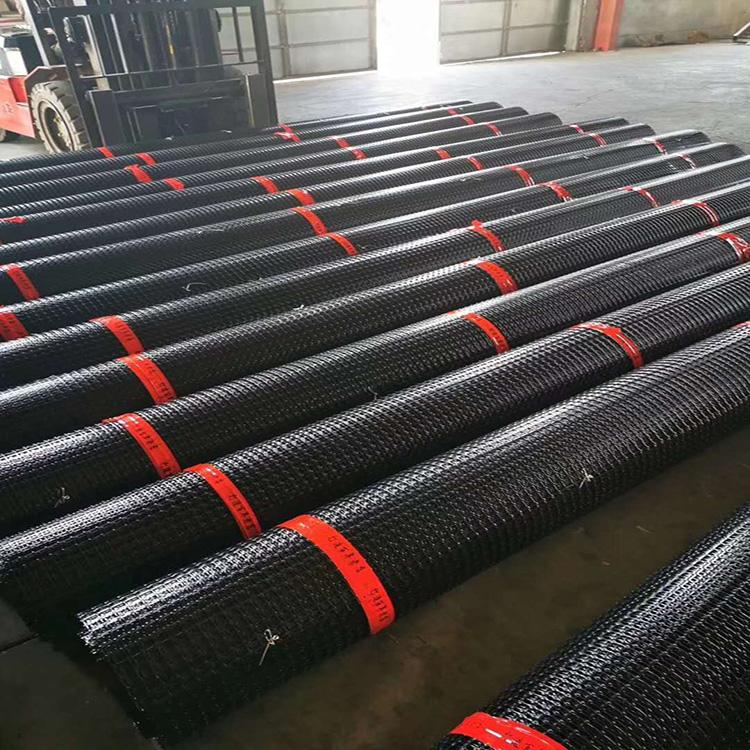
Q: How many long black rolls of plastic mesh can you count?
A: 14